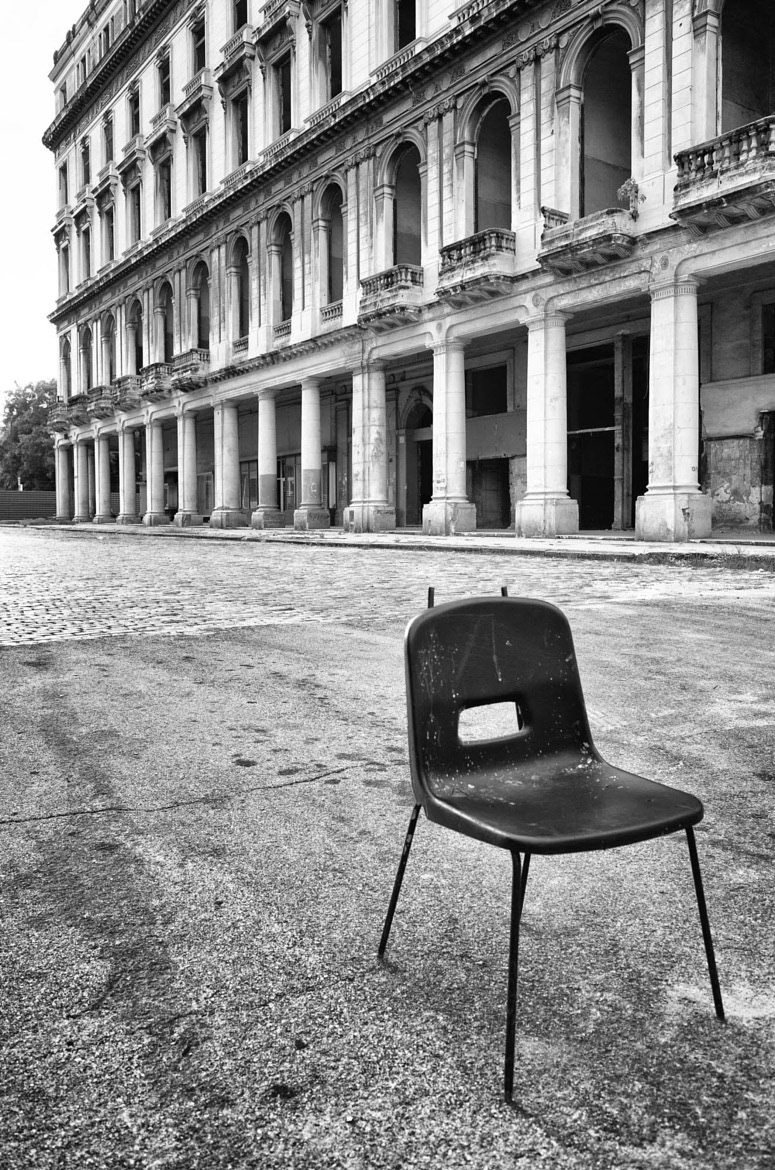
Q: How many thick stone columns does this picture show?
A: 13